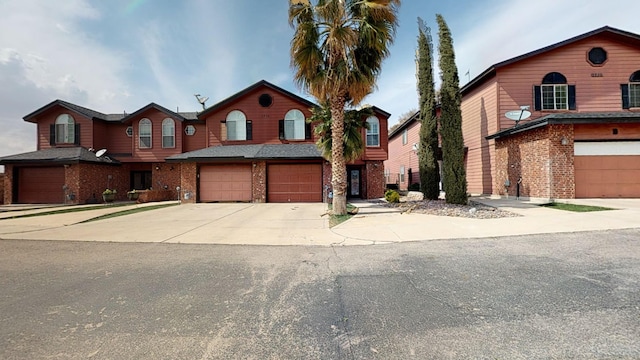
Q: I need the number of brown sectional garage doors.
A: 4